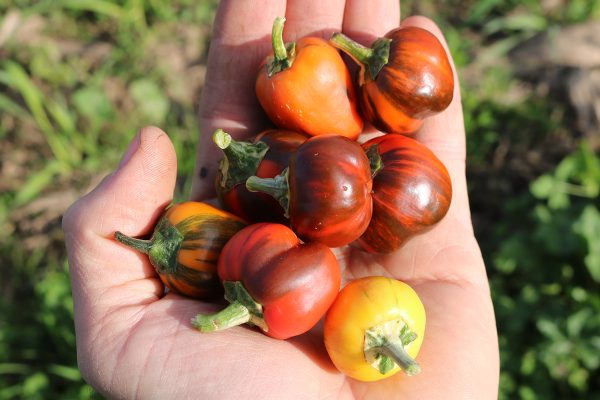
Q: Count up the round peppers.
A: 8